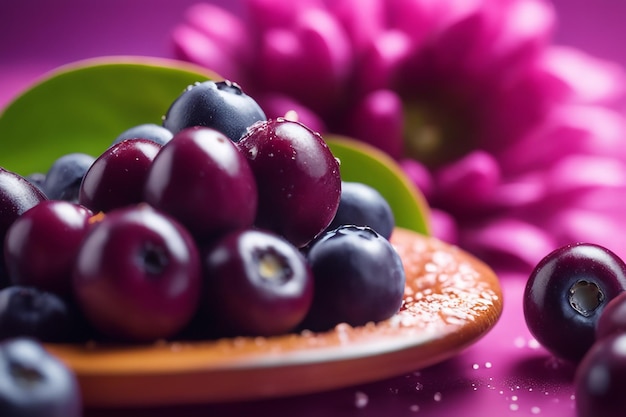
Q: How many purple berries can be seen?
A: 10